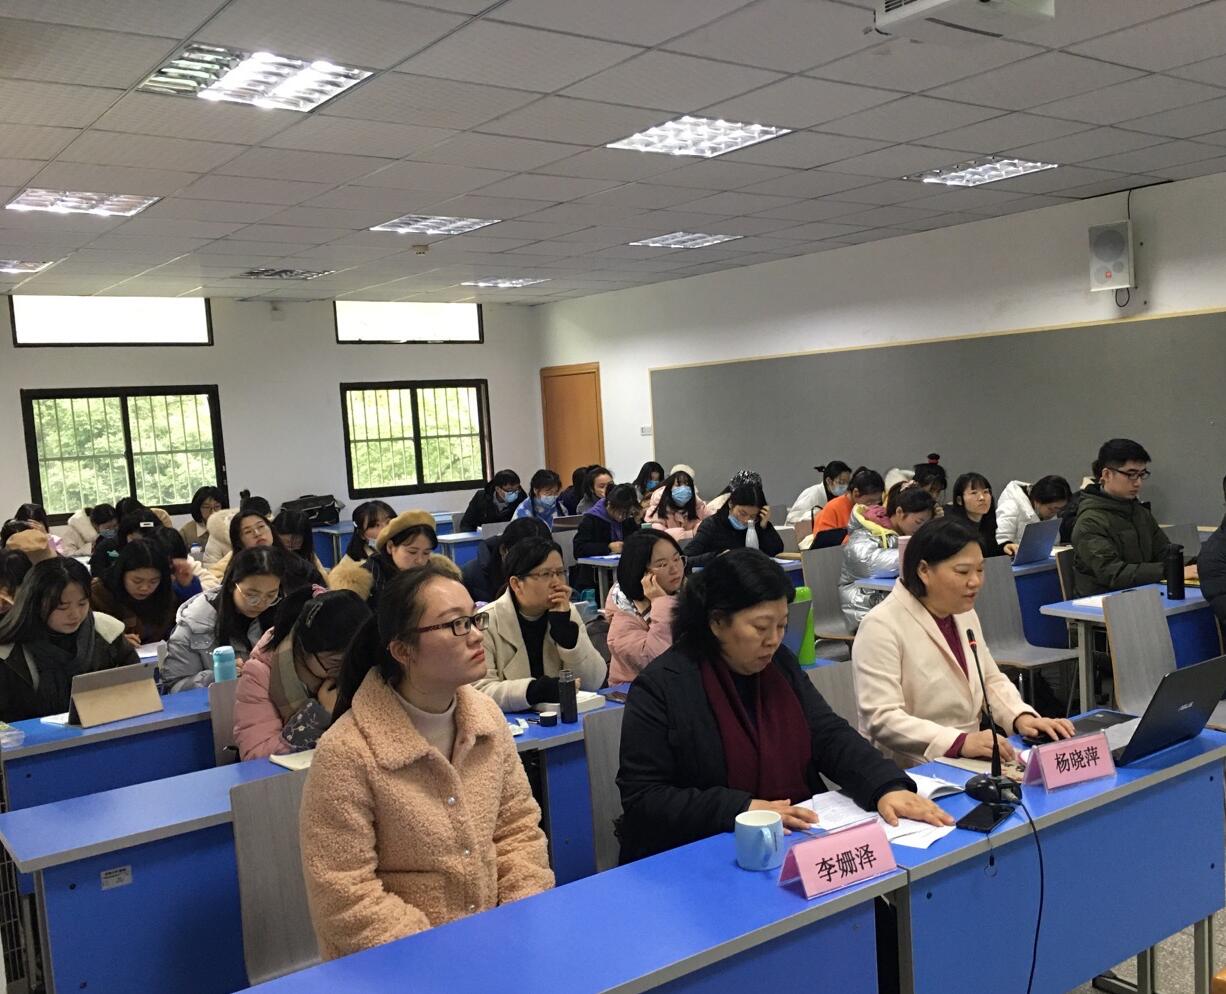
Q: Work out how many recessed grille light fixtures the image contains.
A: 9